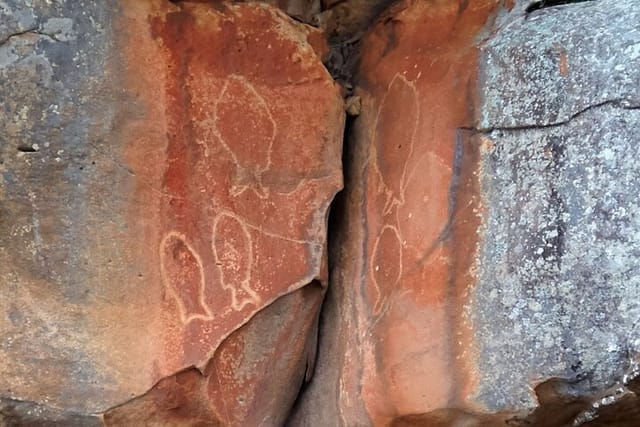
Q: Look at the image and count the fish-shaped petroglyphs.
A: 5